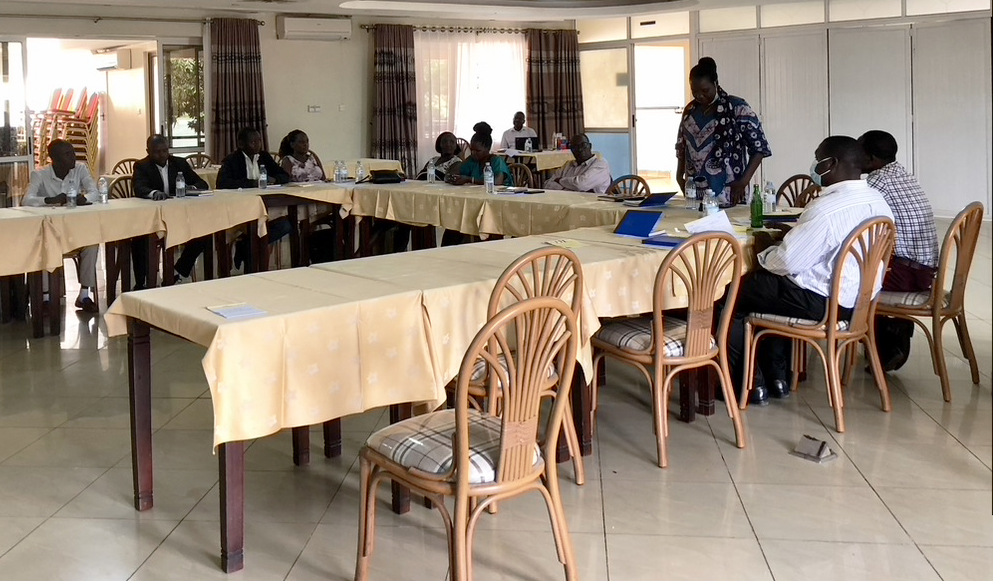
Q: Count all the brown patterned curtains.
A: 3